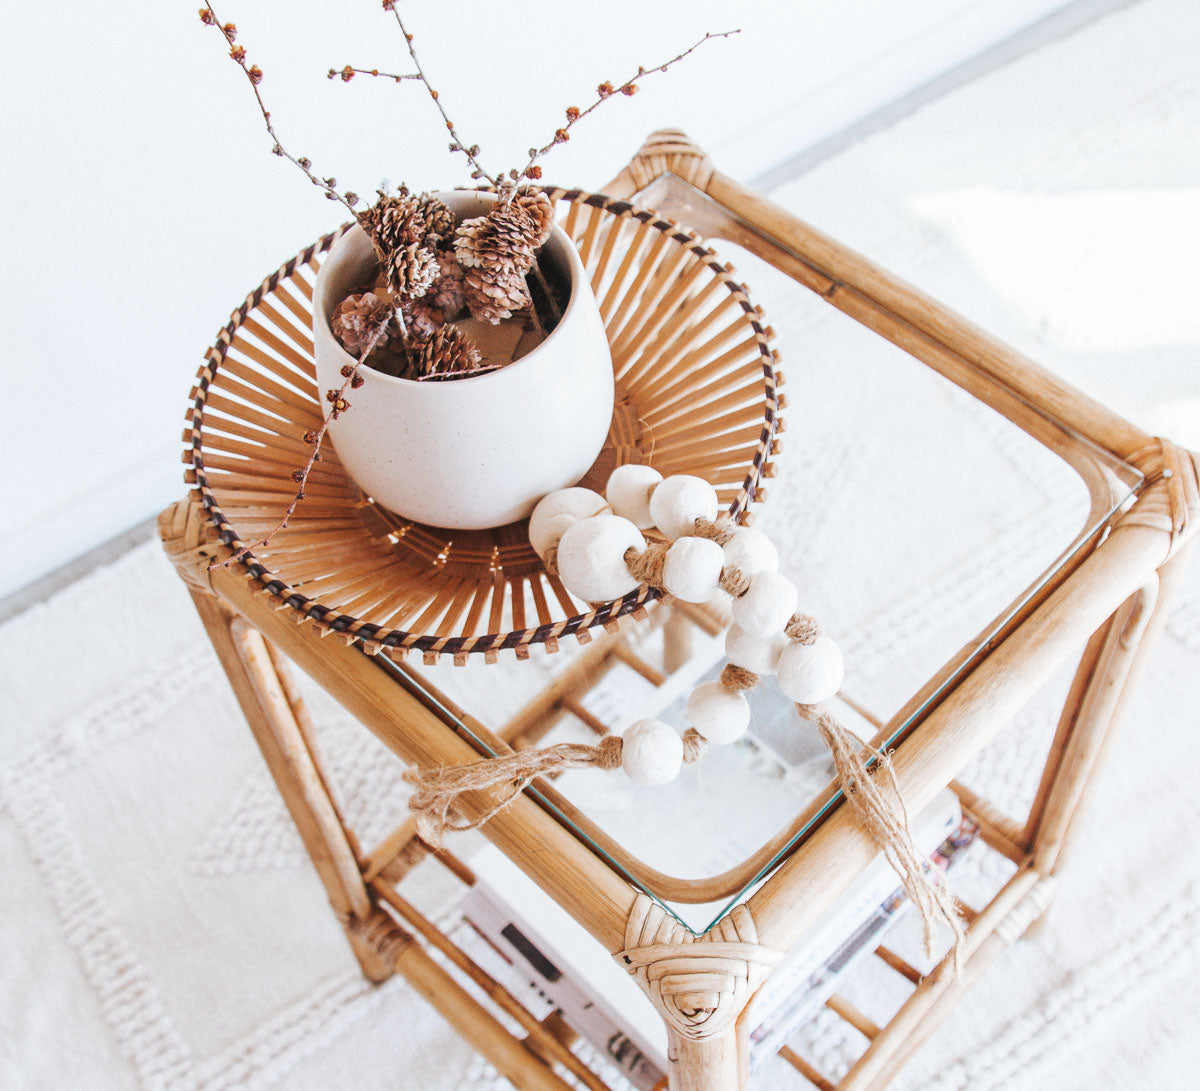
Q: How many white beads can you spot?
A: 11